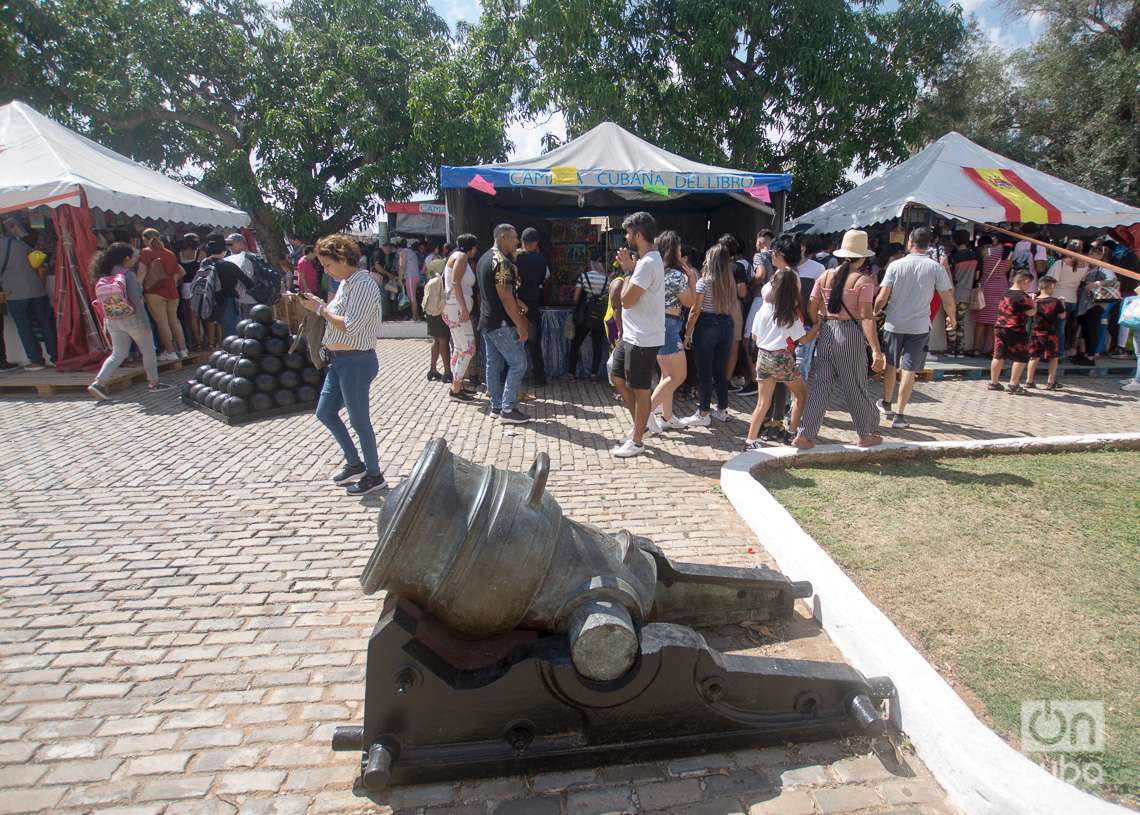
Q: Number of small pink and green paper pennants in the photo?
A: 3